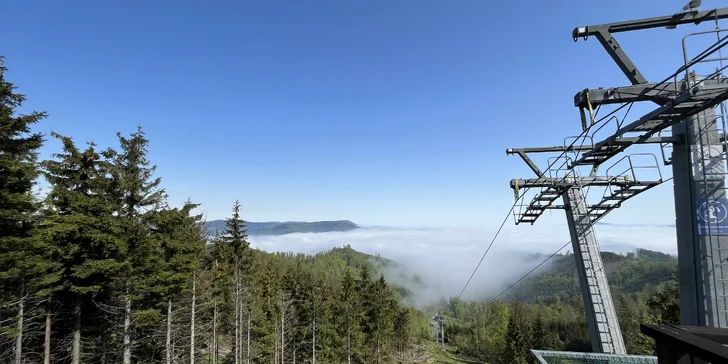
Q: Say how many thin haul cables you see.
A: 2